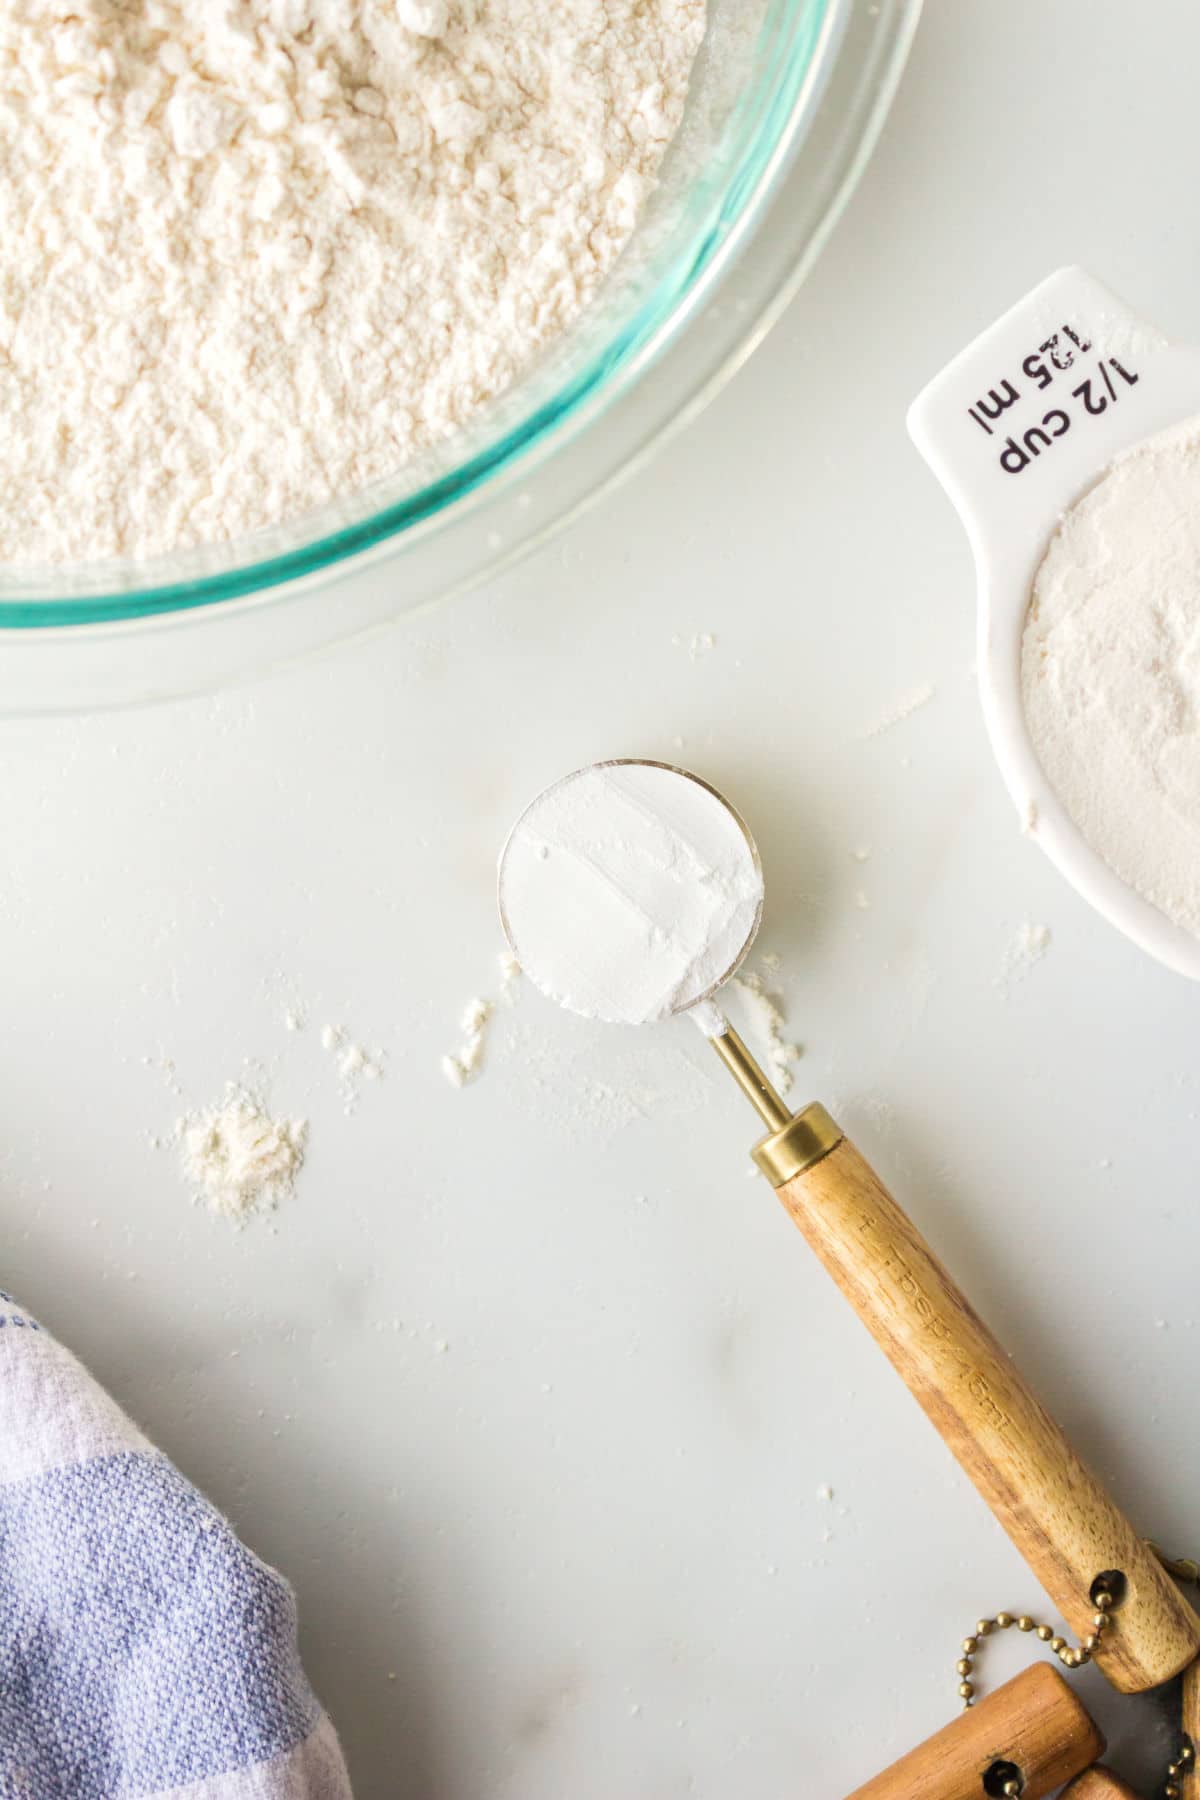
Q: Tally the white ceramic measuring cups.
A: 1